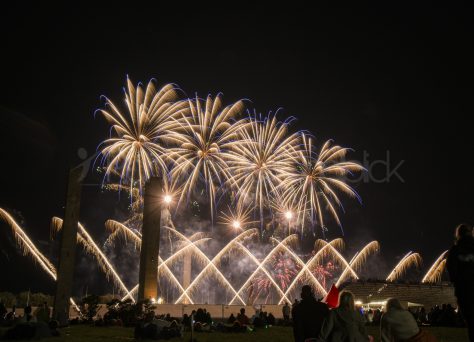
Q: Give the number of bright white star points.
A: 3